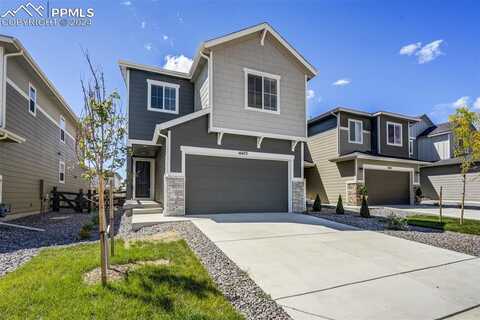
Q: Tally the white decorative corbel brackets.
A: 4